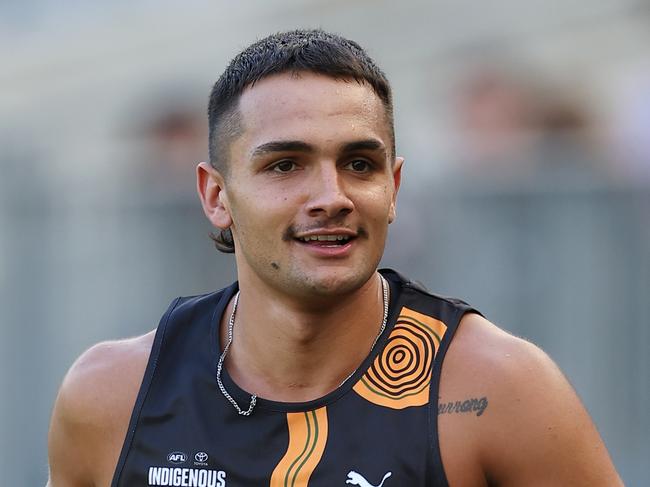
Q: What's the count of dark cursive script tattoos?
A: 1